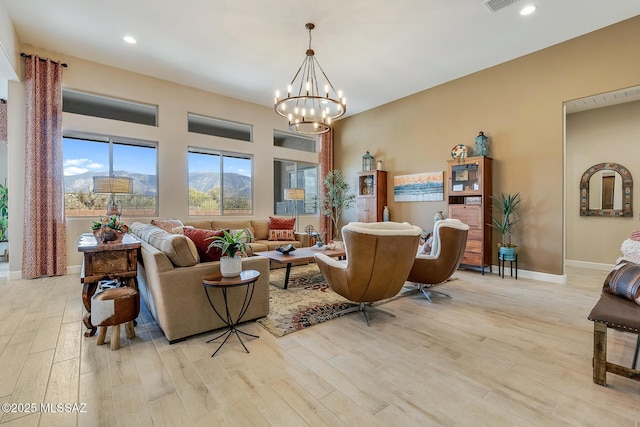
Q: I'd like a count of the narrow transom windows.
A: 3